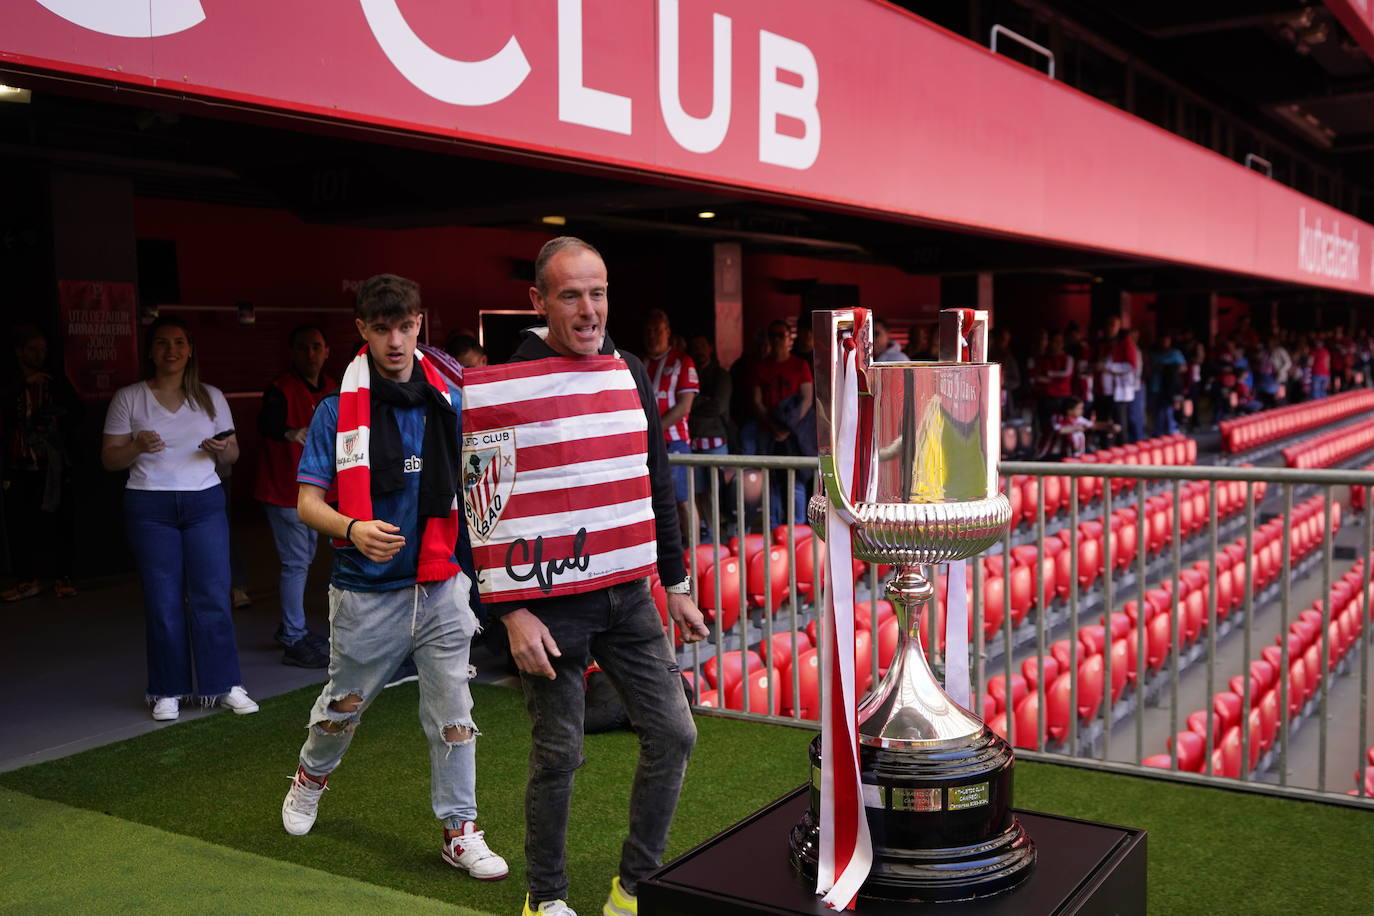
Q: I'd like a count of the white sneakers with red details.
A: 2